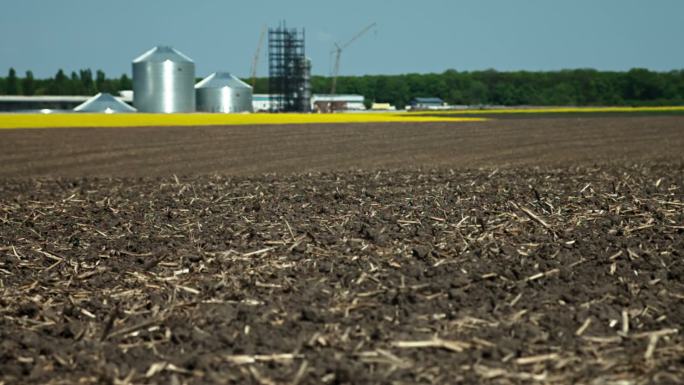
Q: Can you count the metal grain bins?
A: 3